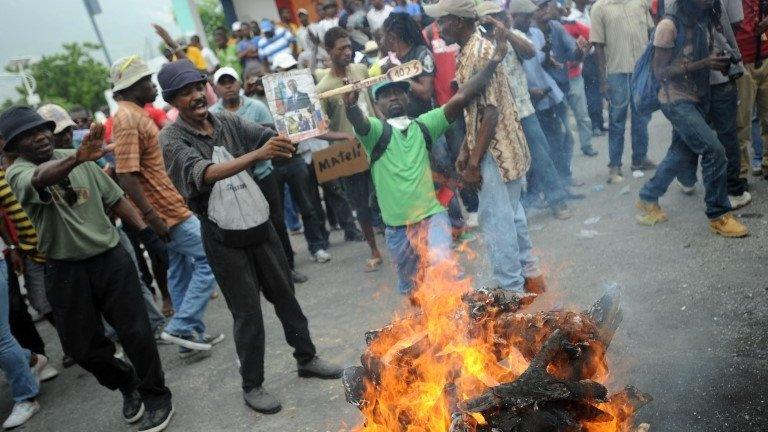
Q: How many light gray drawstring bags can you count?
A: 1